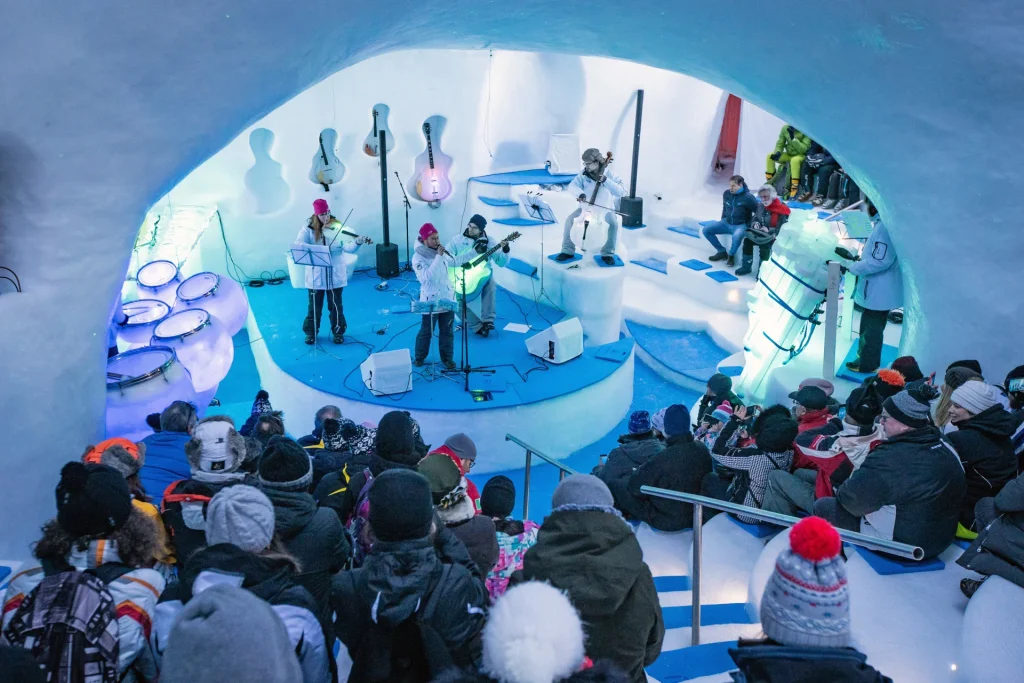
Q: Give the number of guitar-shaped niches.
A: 4